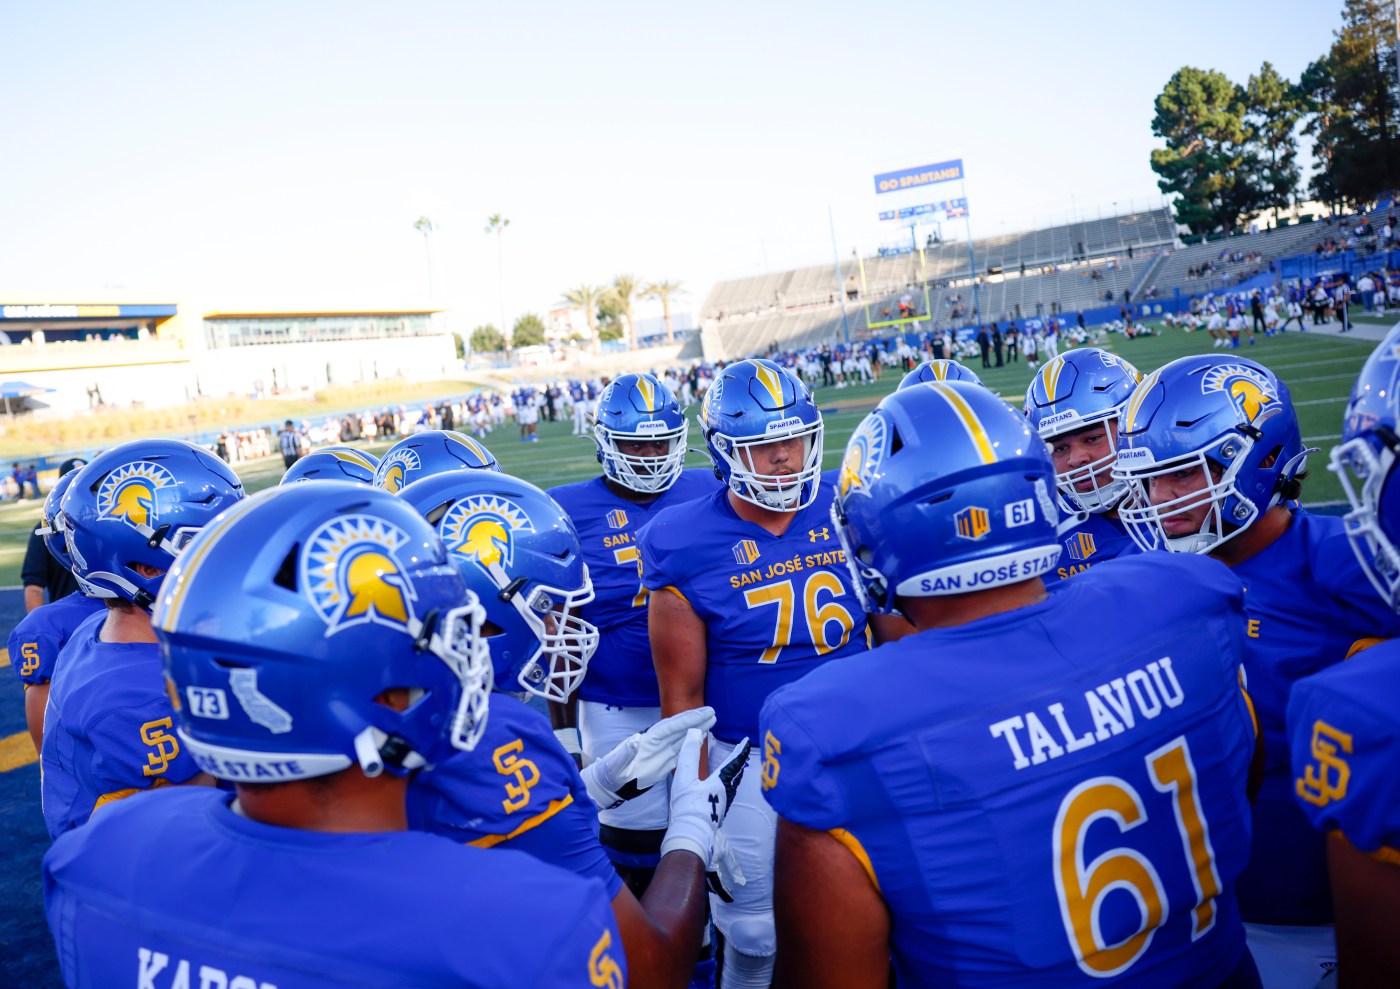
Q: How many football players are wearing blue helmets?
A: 13